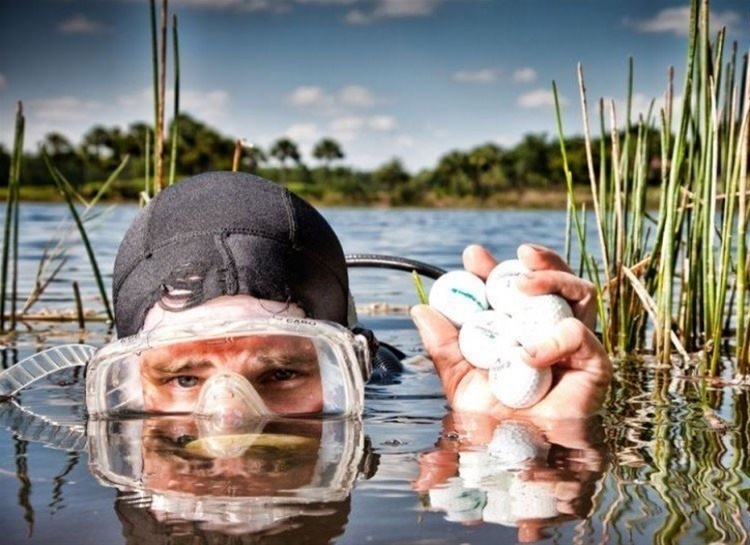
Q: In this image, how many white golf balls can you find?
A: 5